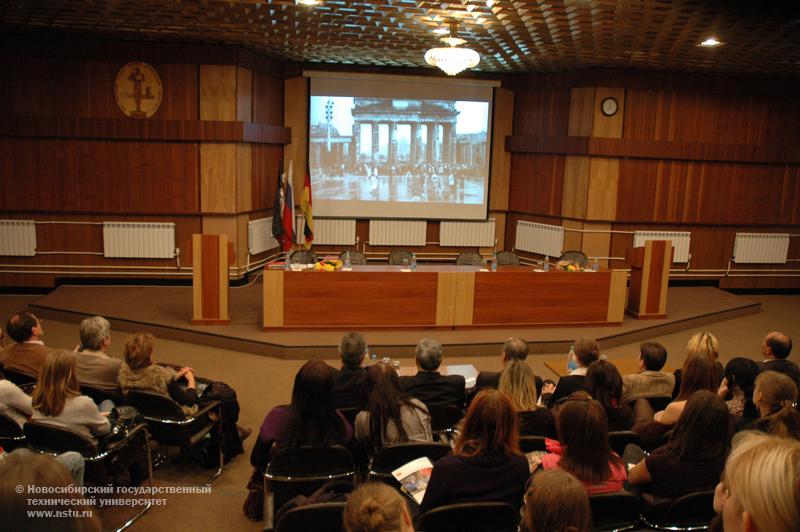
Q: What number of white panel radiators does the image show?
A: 9